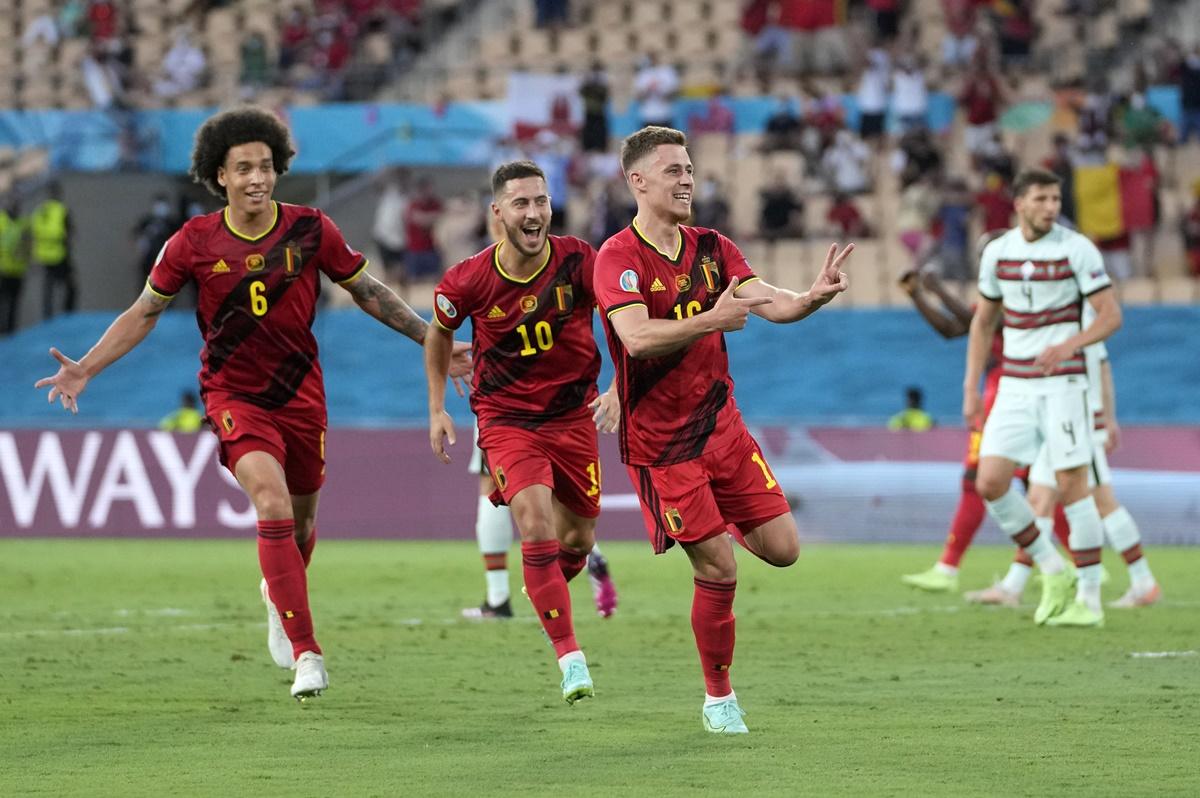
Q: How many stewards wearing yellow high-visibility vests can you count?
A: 4